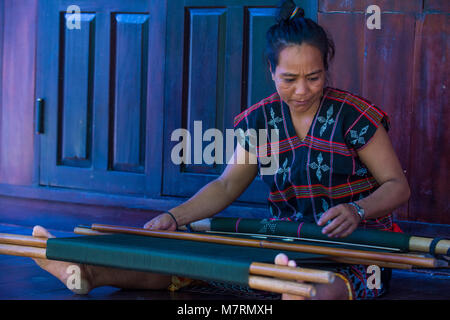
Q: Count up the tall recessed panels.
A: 4